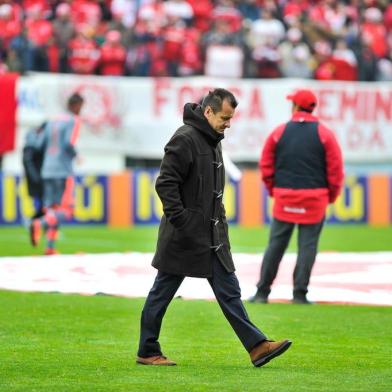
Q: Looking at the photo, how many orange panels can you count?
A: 3